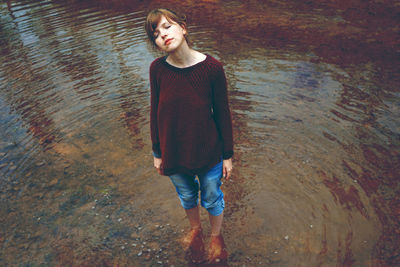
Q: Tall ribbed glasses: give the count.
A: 0